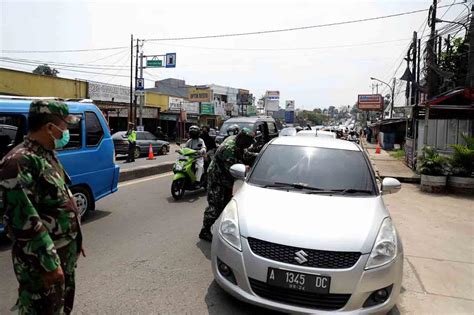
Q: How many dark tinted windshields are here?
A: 1